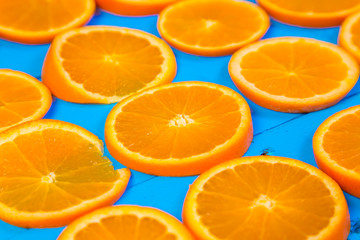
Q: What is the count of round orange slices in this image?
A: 13